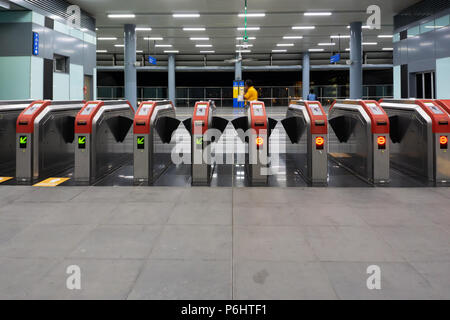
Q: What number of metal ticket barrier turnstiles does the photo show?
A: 8